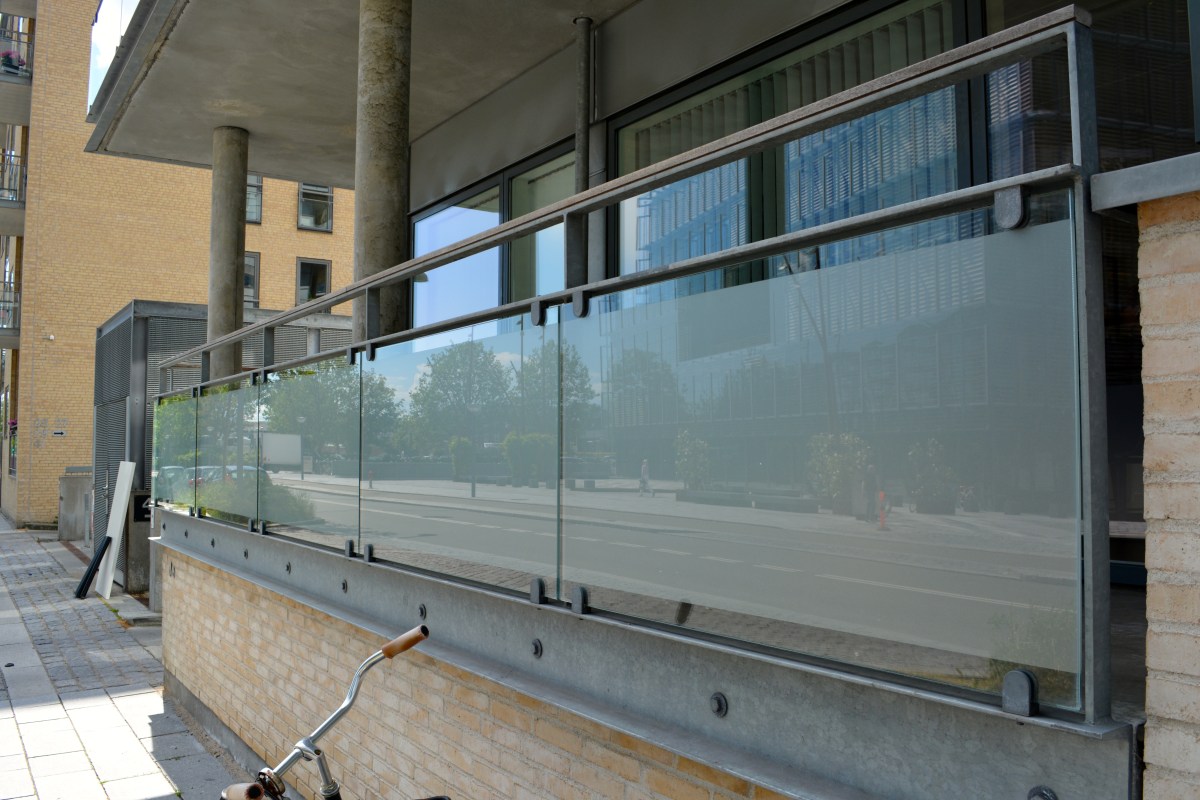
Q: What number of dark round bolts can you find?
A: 10